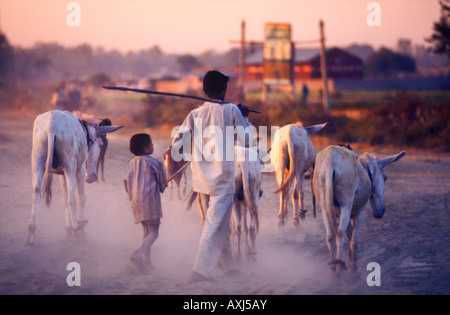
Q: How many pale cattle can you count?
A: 4